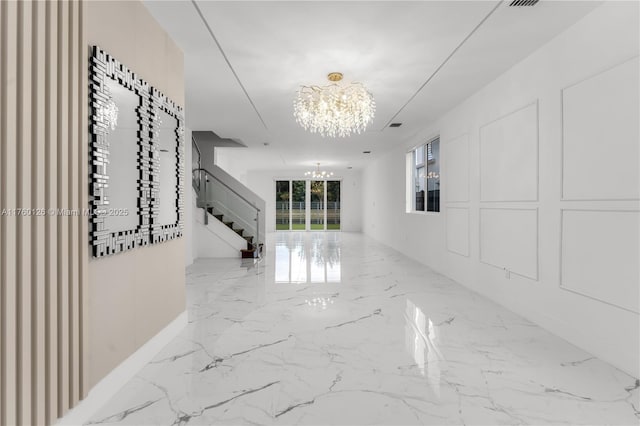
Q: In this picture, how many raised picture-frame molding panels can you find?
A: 6